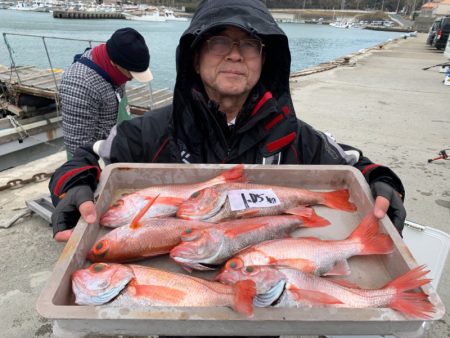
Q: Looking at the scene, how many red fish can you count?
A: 7